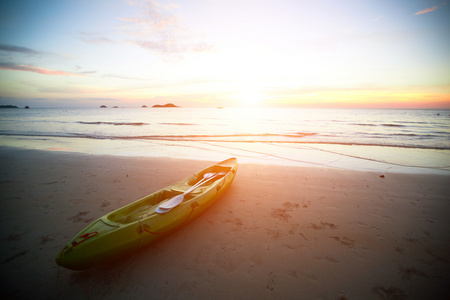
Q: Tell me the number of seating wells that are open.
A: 2